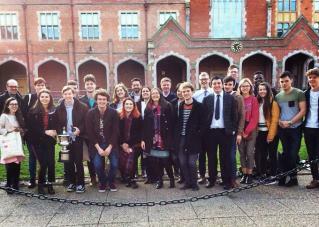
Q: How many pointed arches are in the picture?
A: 8